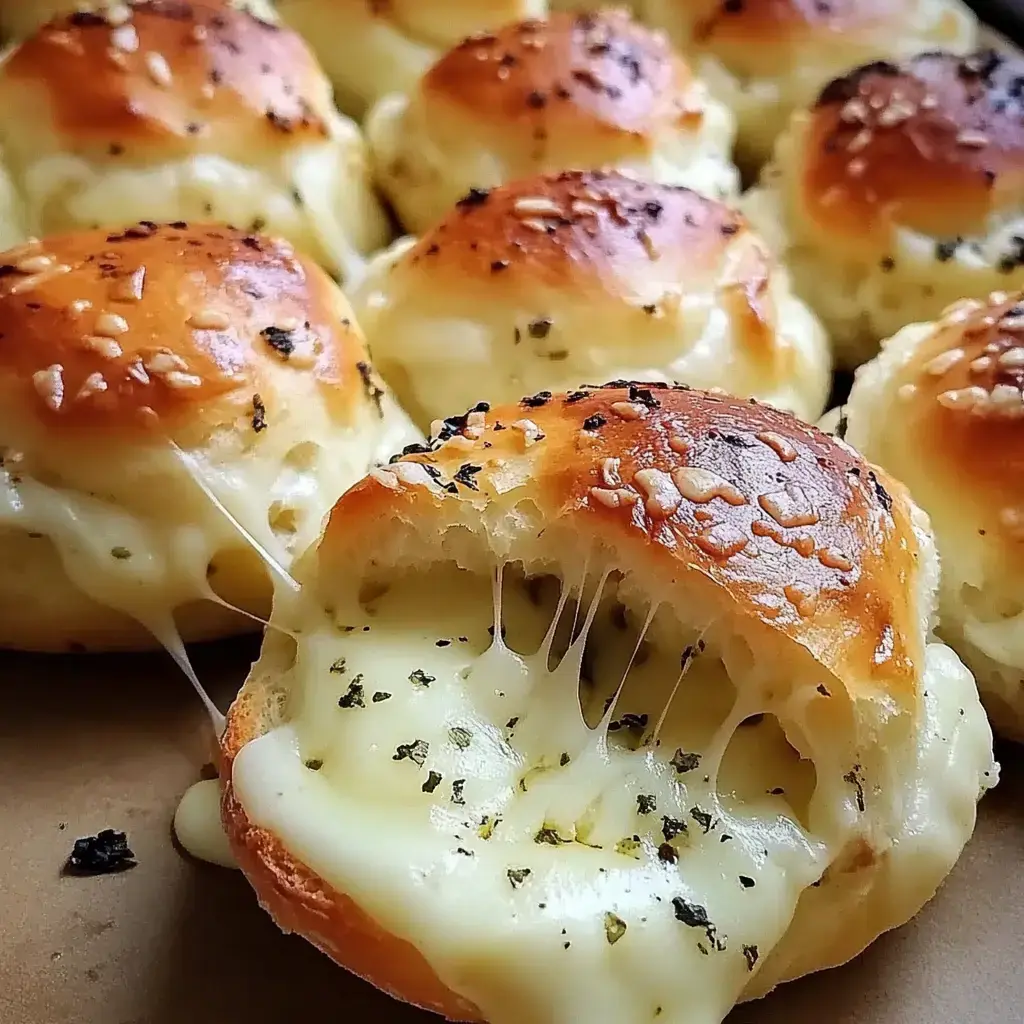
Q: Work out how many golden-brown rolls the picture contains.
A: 9